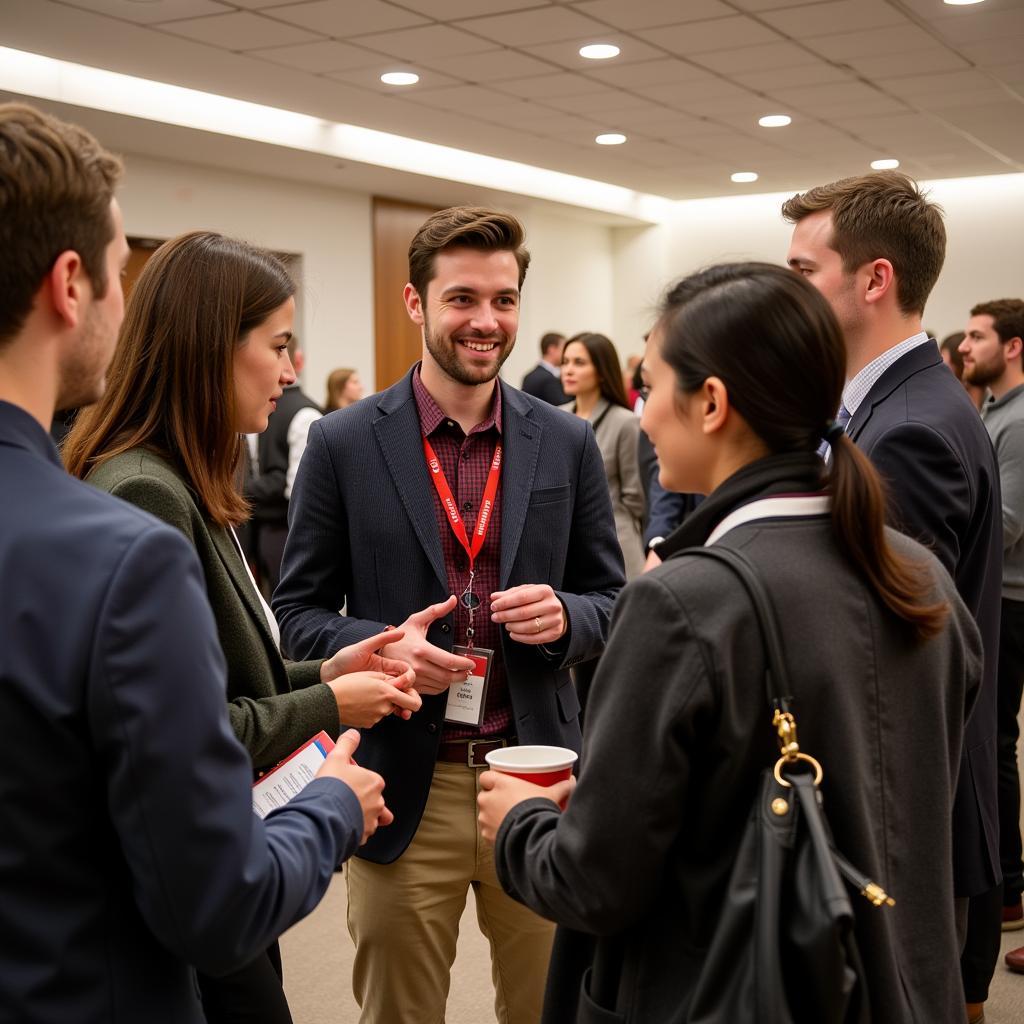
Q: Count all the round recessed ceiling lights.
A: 7